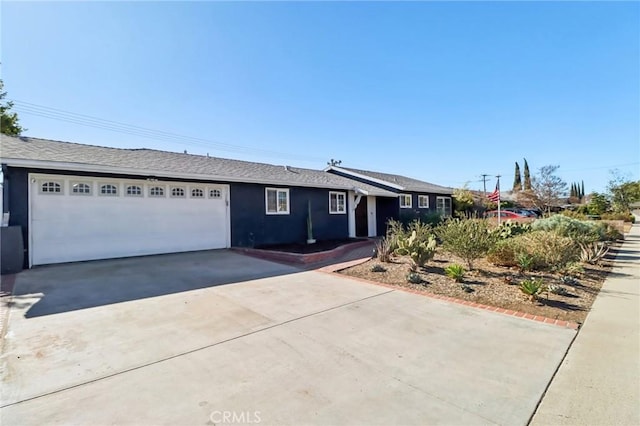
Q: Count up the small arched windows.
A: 8